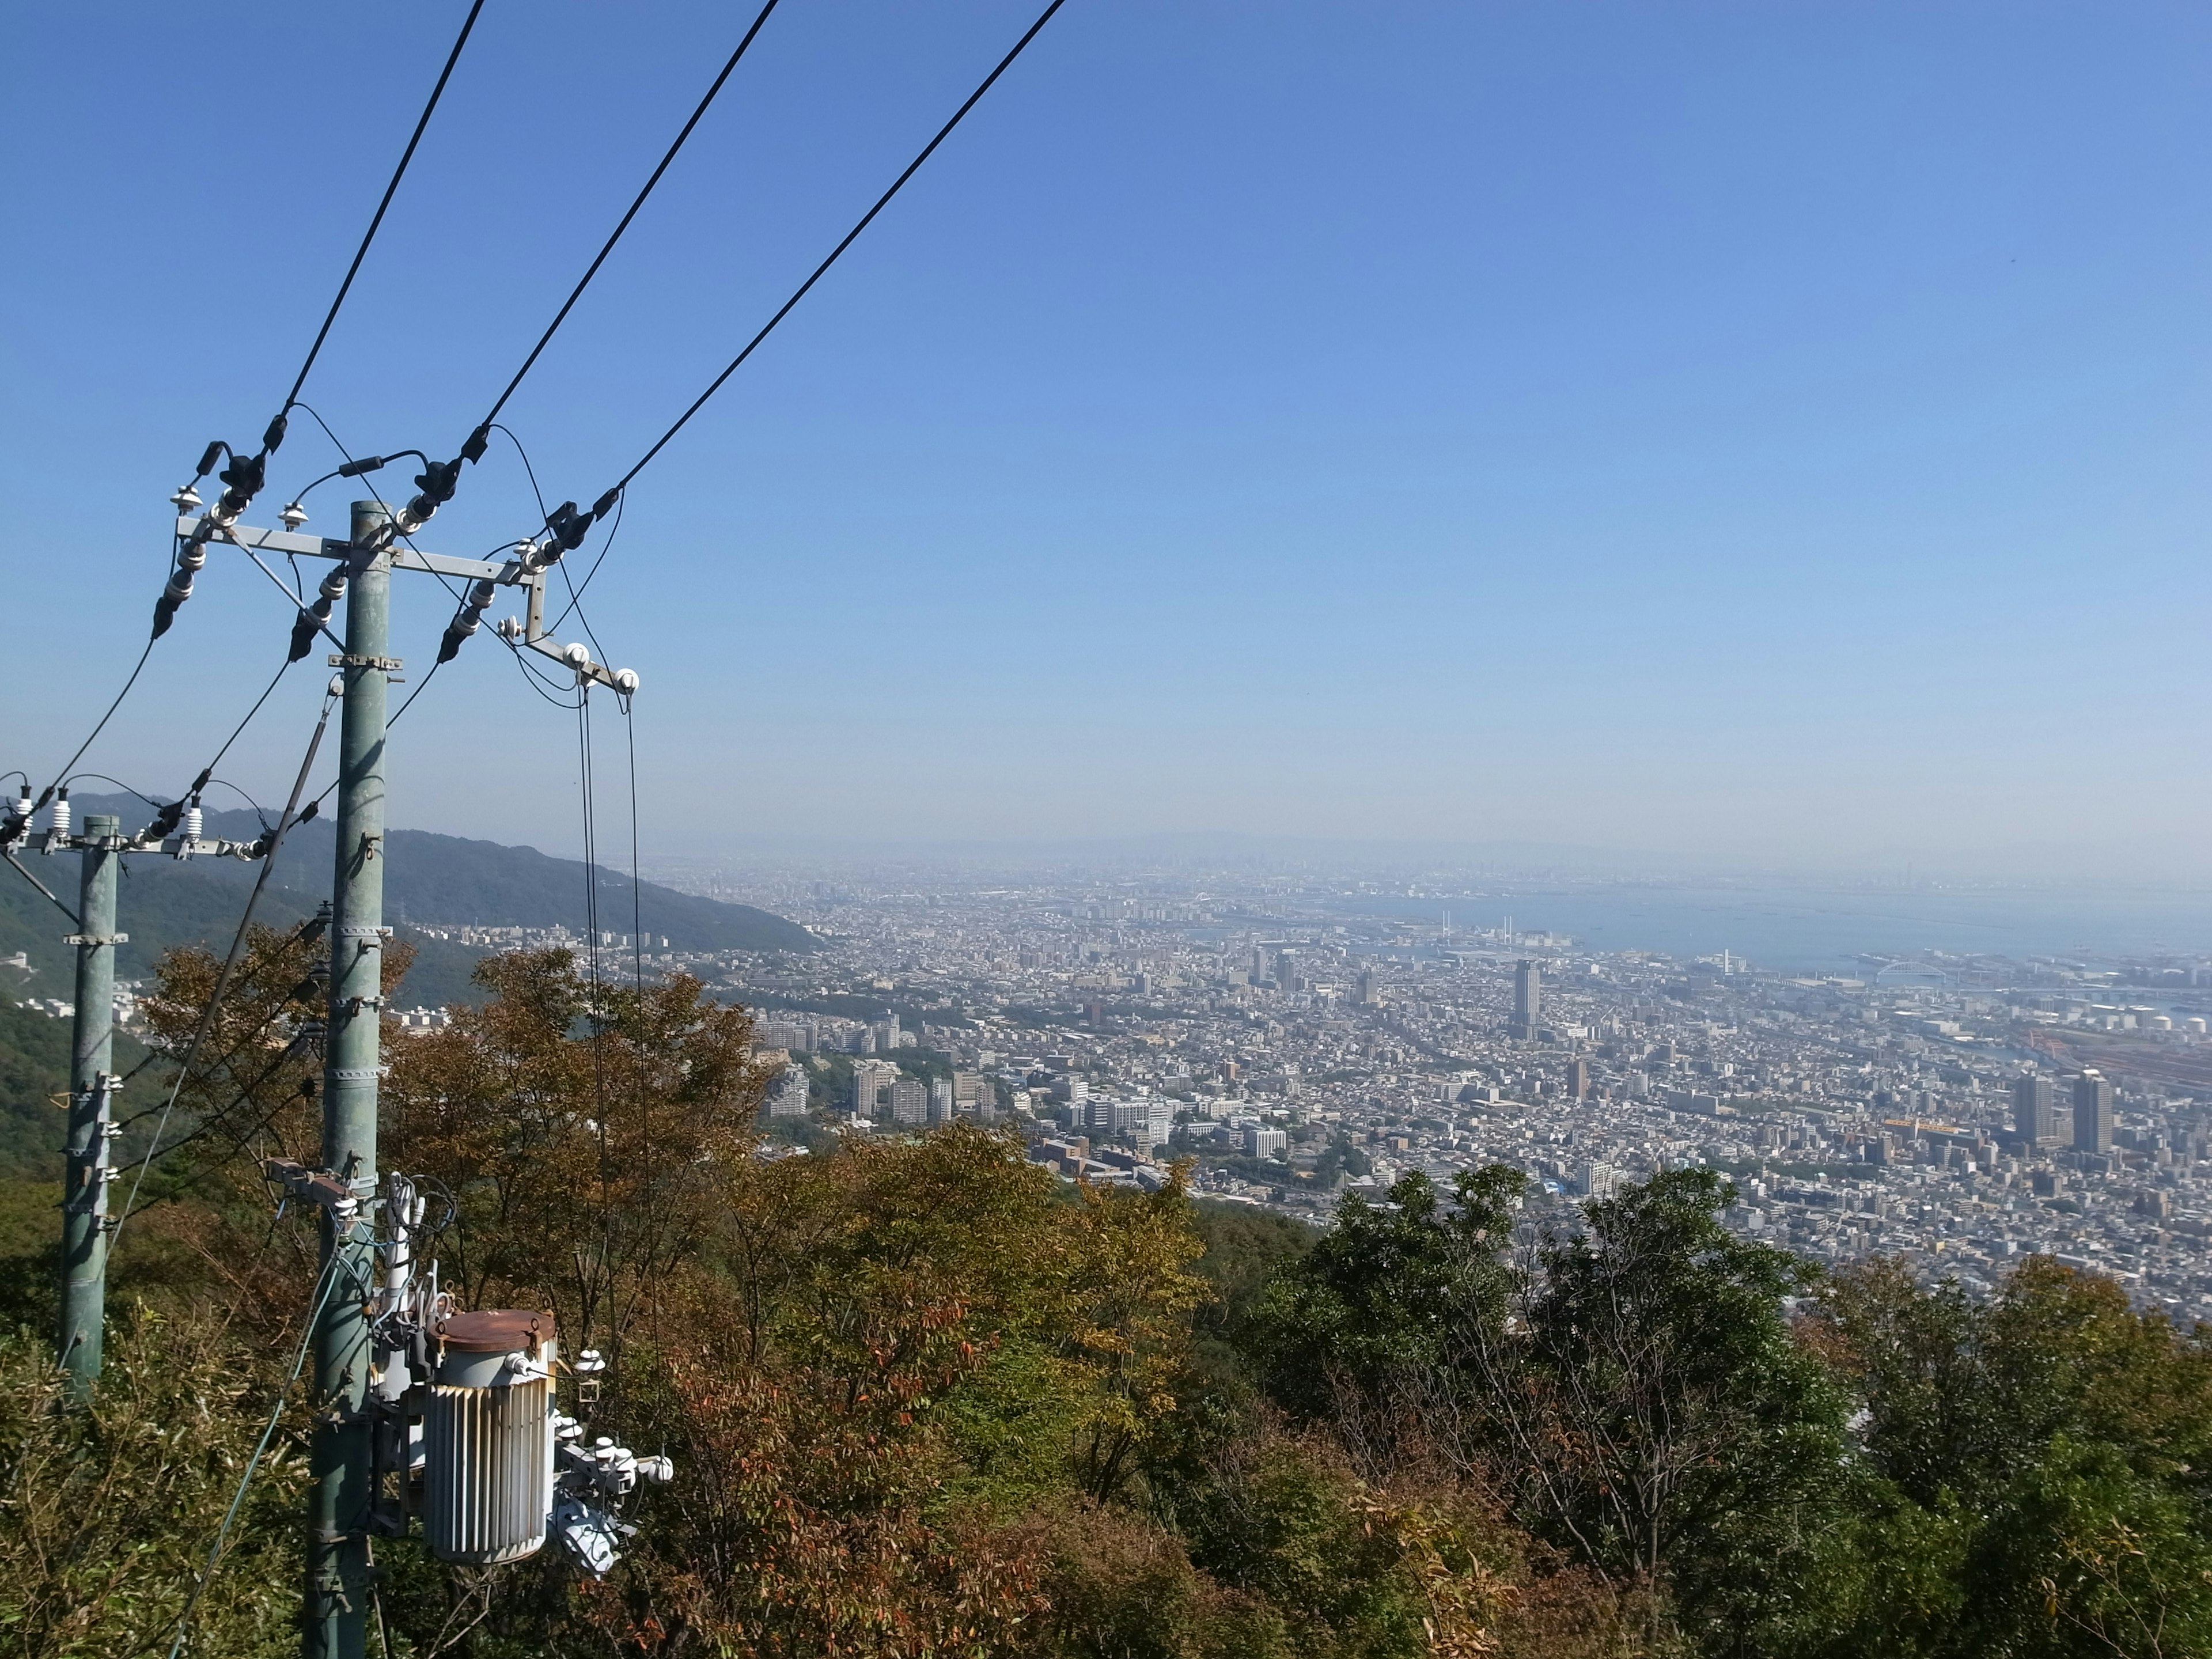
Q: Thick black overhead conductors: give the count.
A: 3